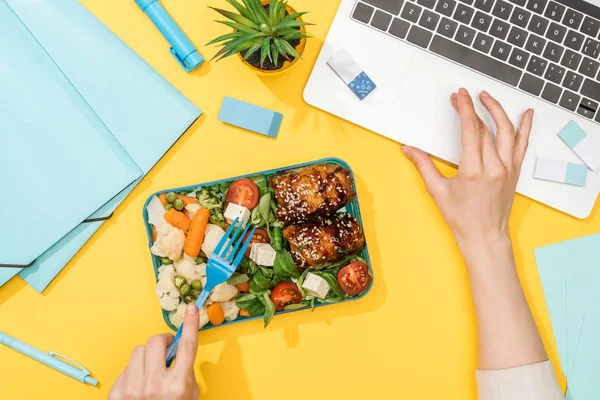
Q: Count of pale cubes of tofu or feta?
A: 3